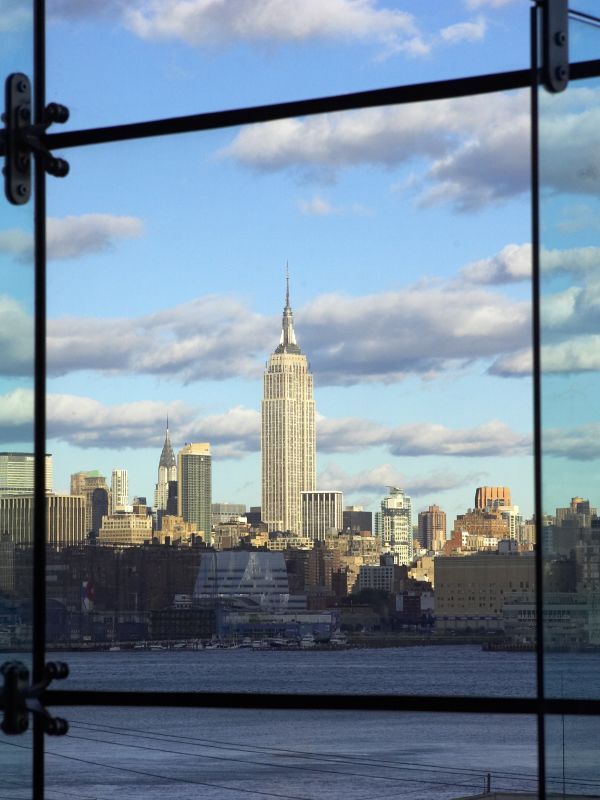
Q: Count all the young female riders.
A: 0